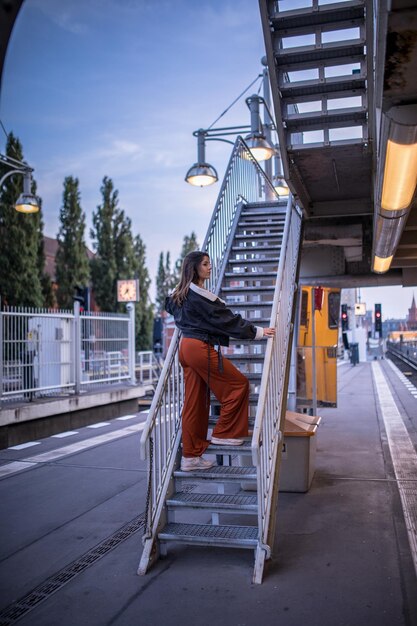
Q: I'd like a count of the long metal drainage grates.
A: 1